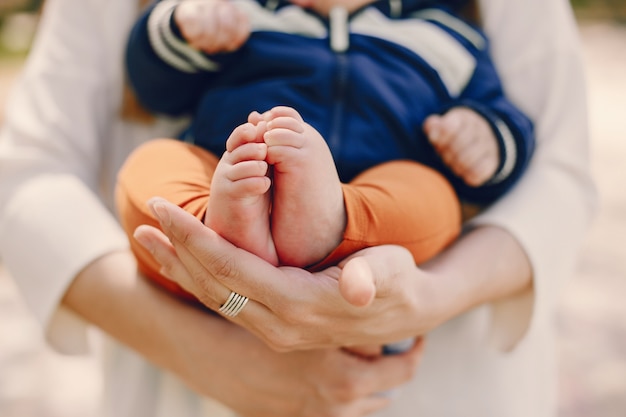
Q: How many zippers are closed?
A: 1